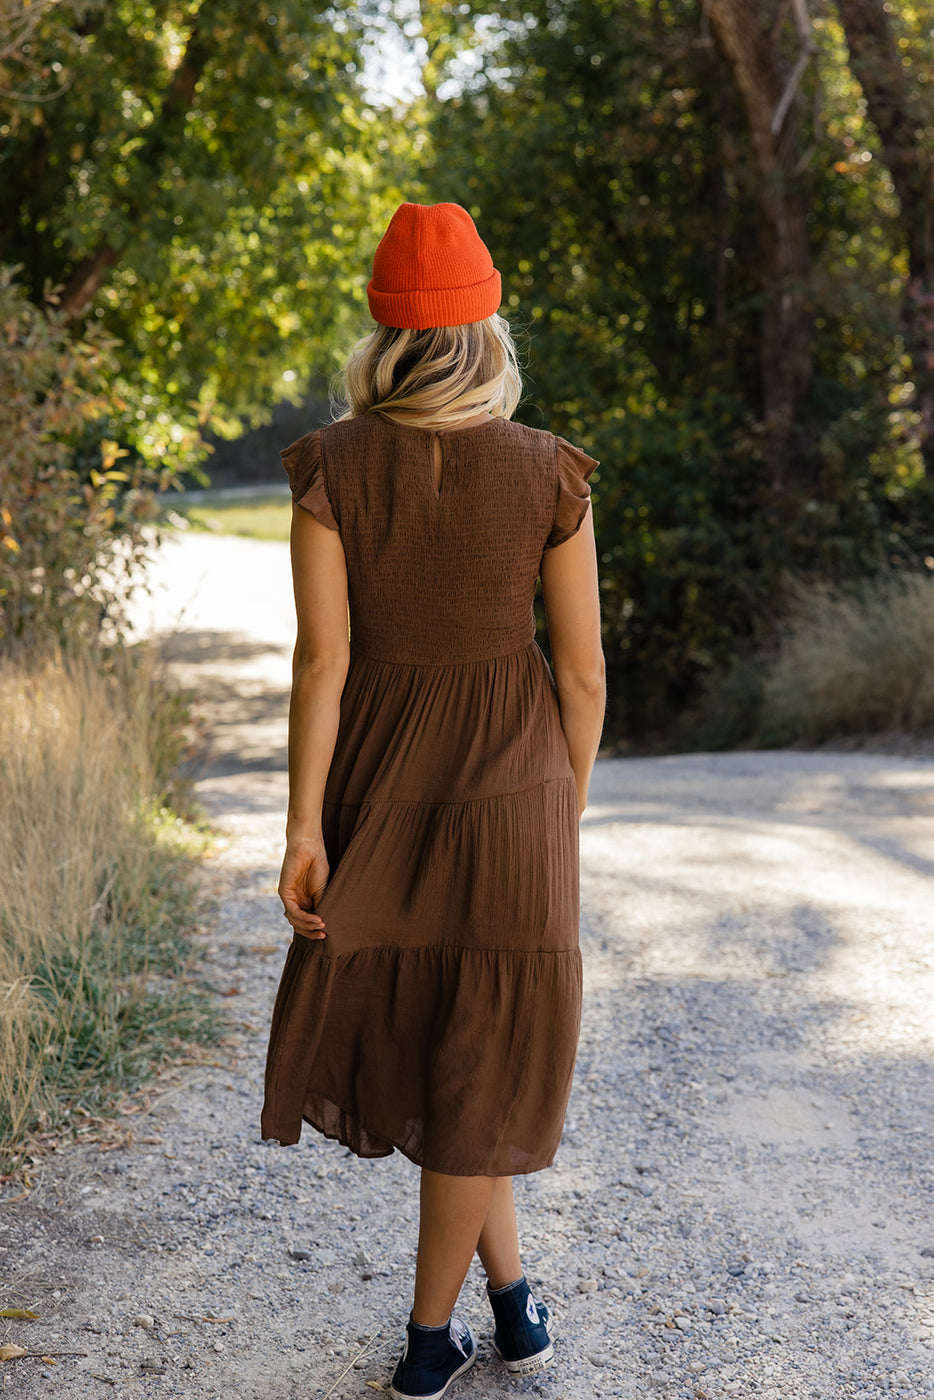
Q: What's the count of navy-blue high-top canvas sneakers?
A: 2